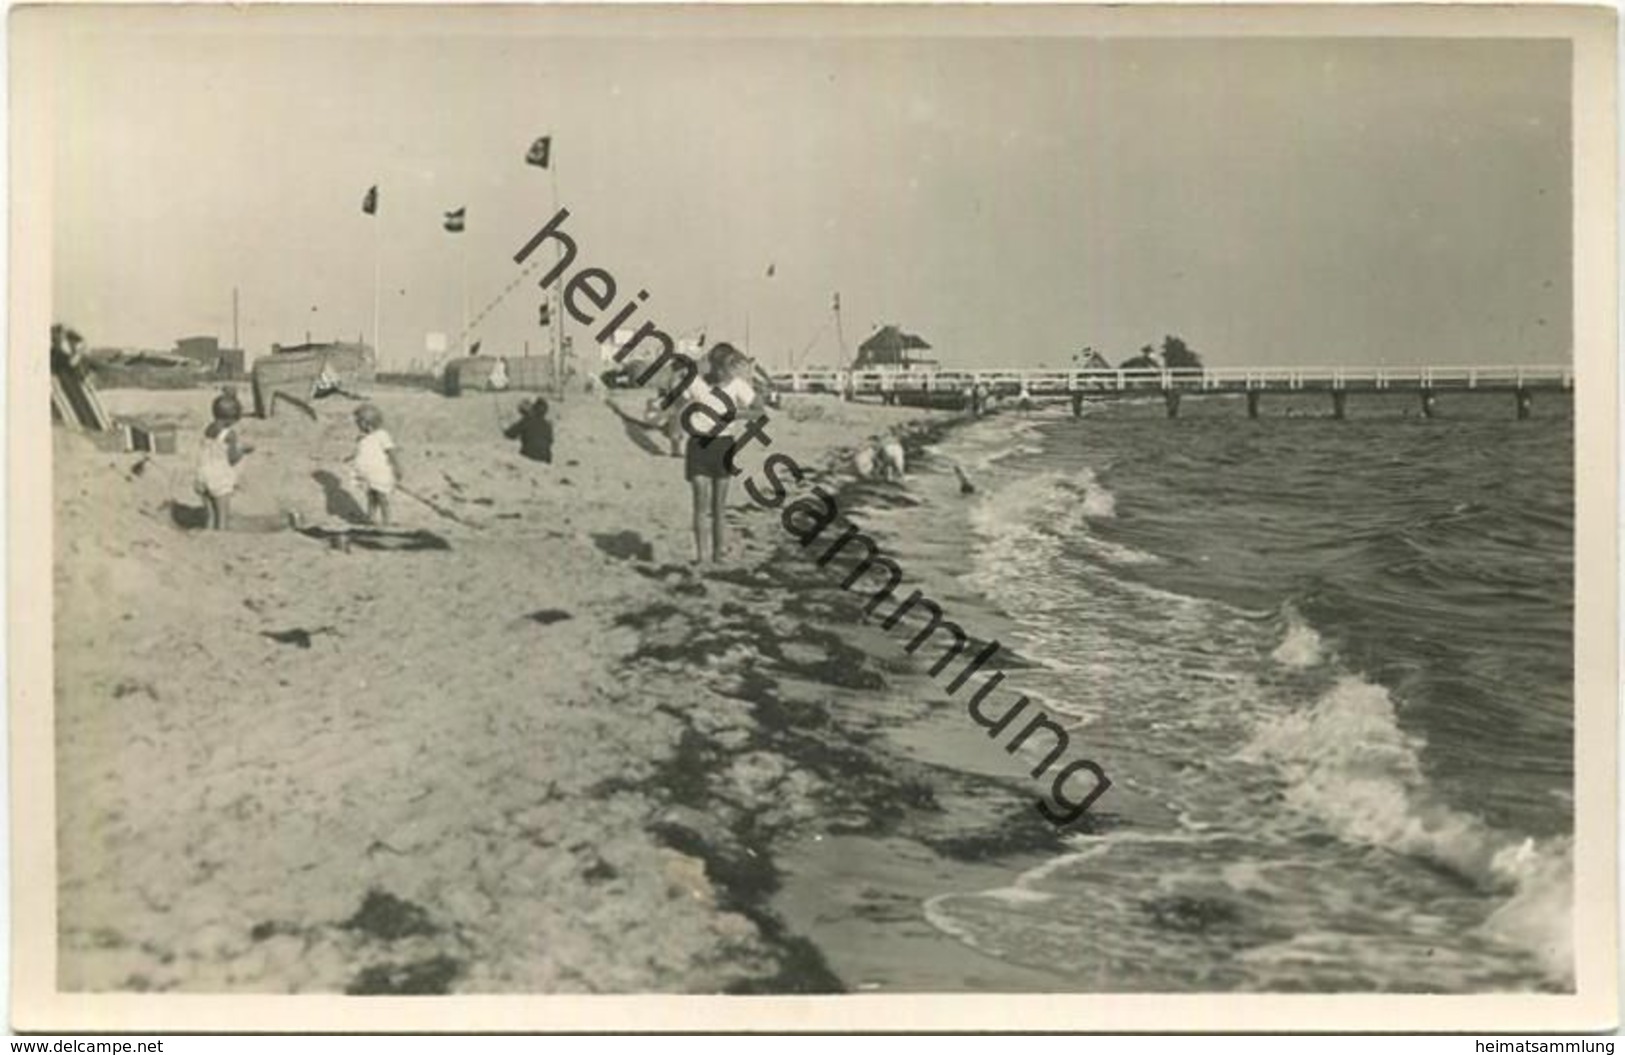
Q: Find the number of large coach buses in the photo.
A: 0